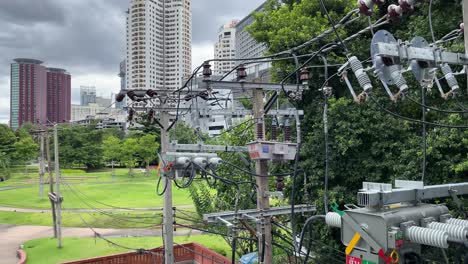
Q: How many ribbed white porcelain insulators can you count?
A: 7